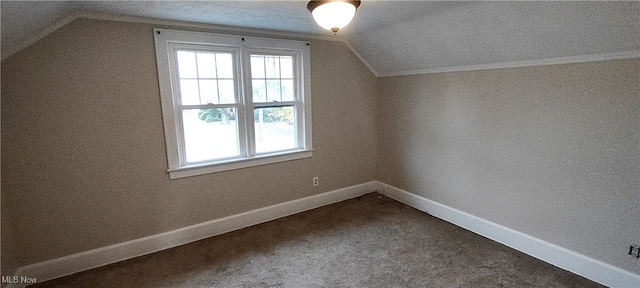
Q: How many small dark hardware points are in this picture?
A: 3